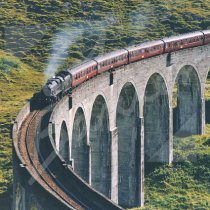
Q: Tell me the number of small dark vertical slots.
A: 3